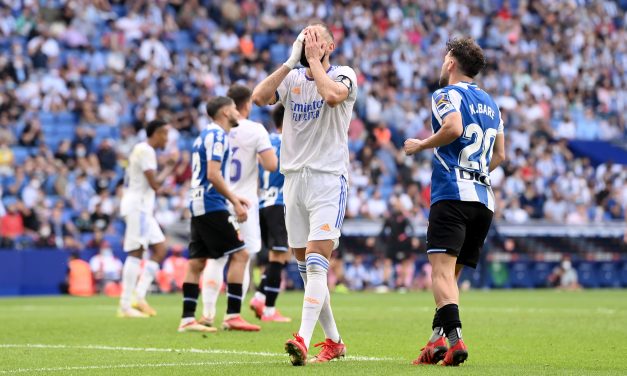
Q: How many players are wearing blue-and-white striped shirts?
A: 3